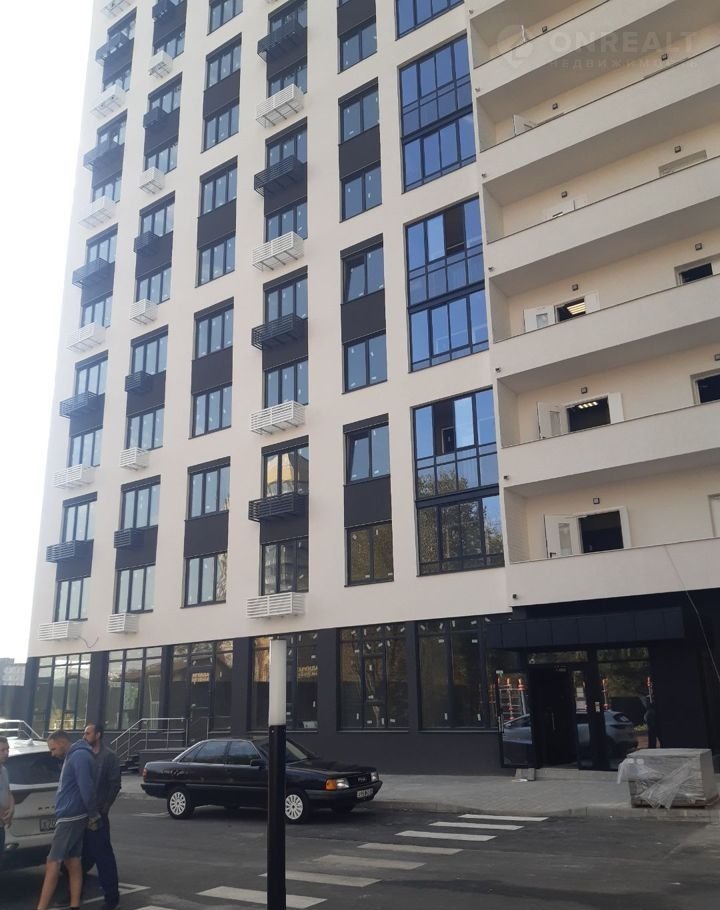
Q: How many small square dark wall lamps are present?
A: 10